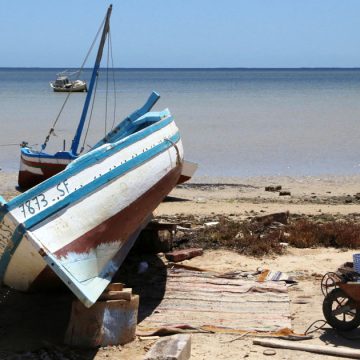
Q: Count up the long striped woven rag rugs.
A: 1